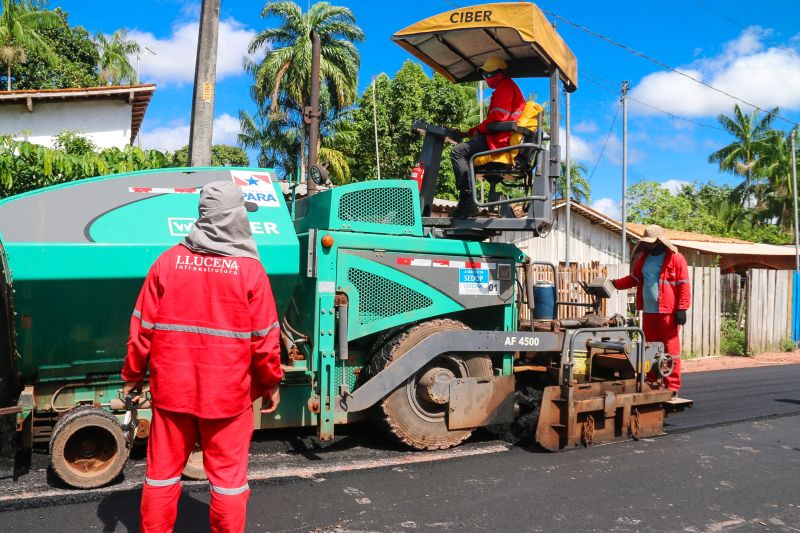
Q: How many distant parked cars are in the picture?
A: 0